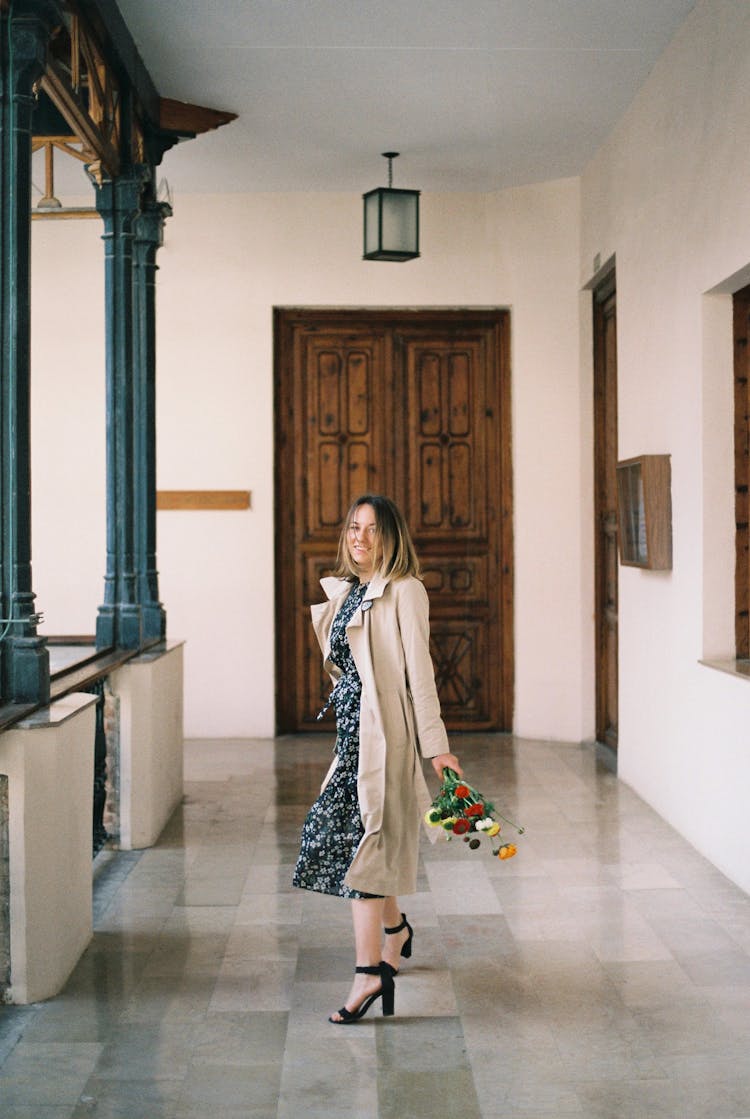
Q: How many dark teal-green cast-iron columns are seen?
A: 3